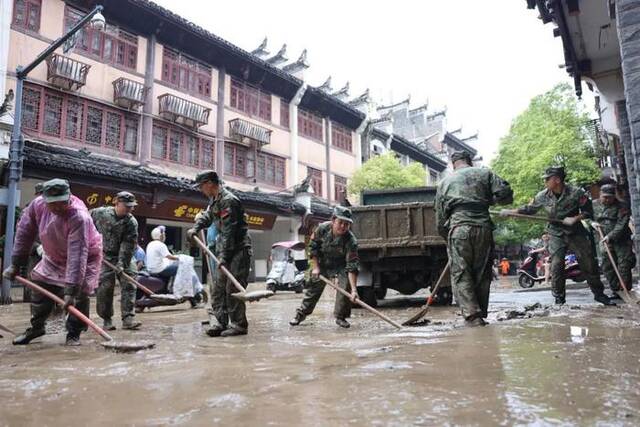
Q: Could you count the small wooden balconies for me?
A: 4